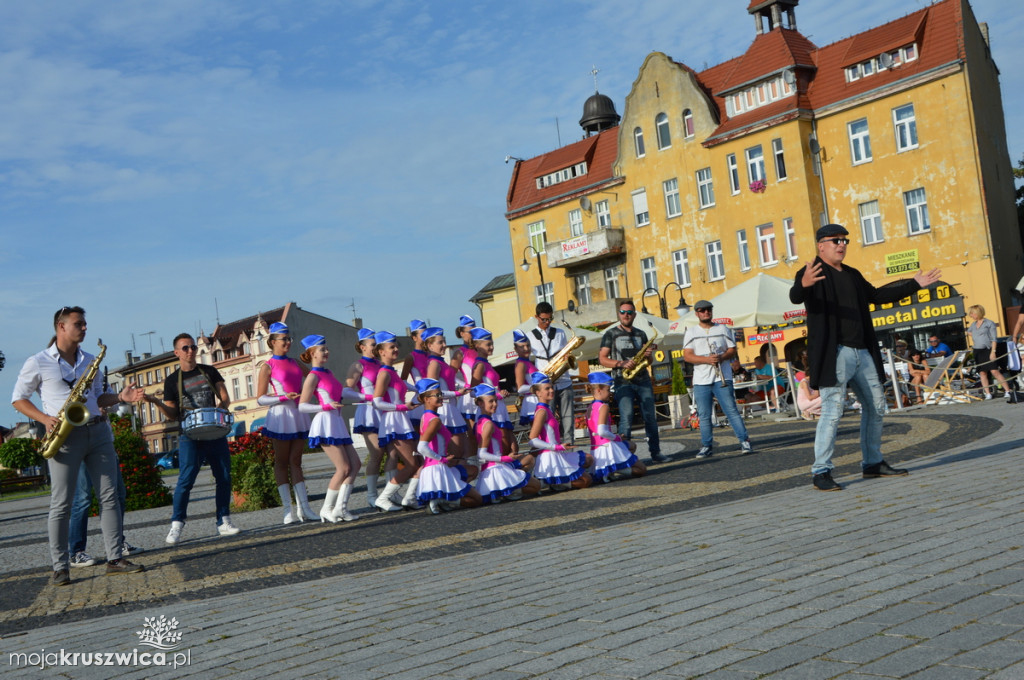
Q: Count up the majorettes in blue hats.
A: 13